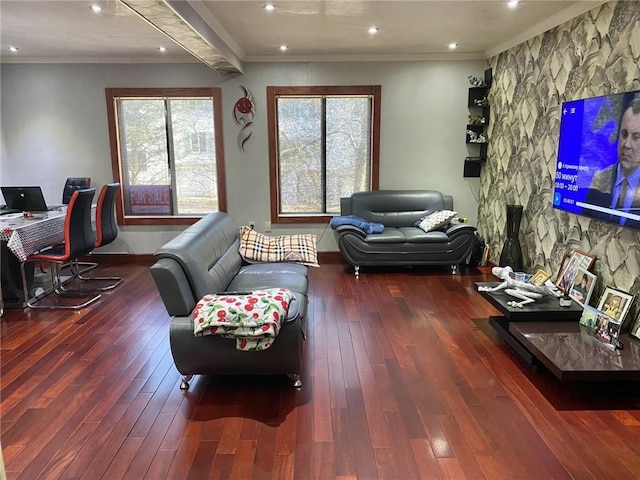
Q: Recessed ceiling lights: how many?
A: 8